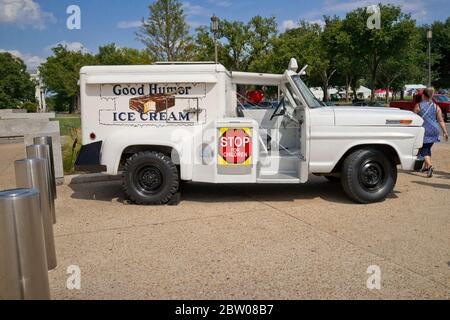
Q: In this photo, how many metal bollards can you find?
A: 4